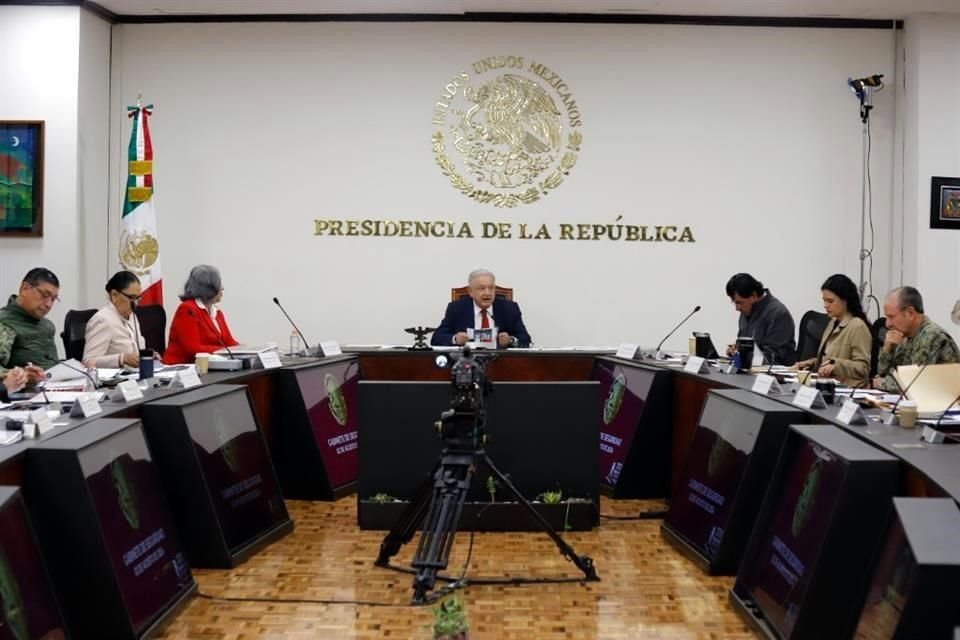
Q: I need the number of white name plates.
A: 11